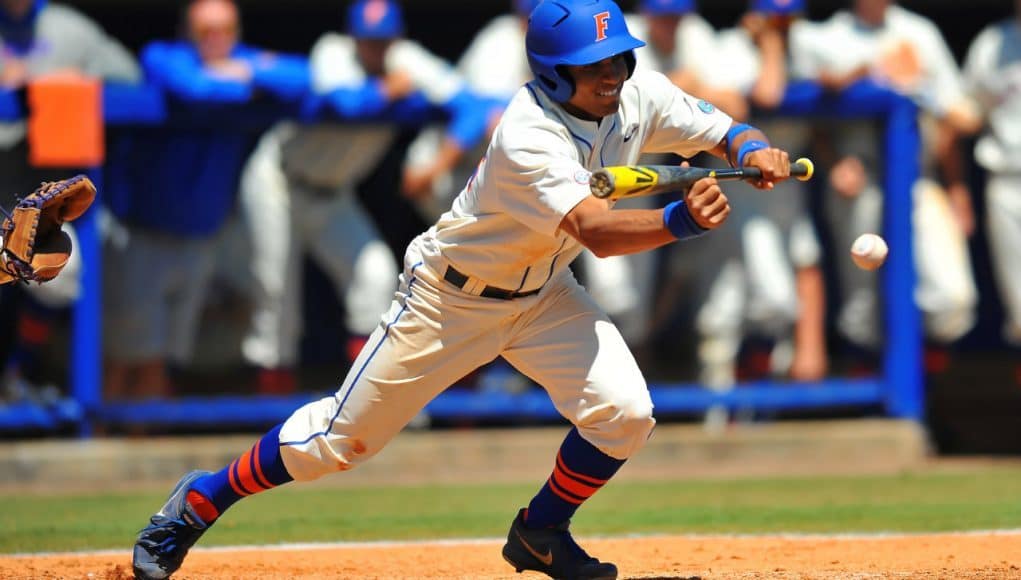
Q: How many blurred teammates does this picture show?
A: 8